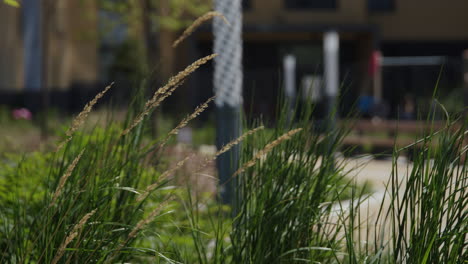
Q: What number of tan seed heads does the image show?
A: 10